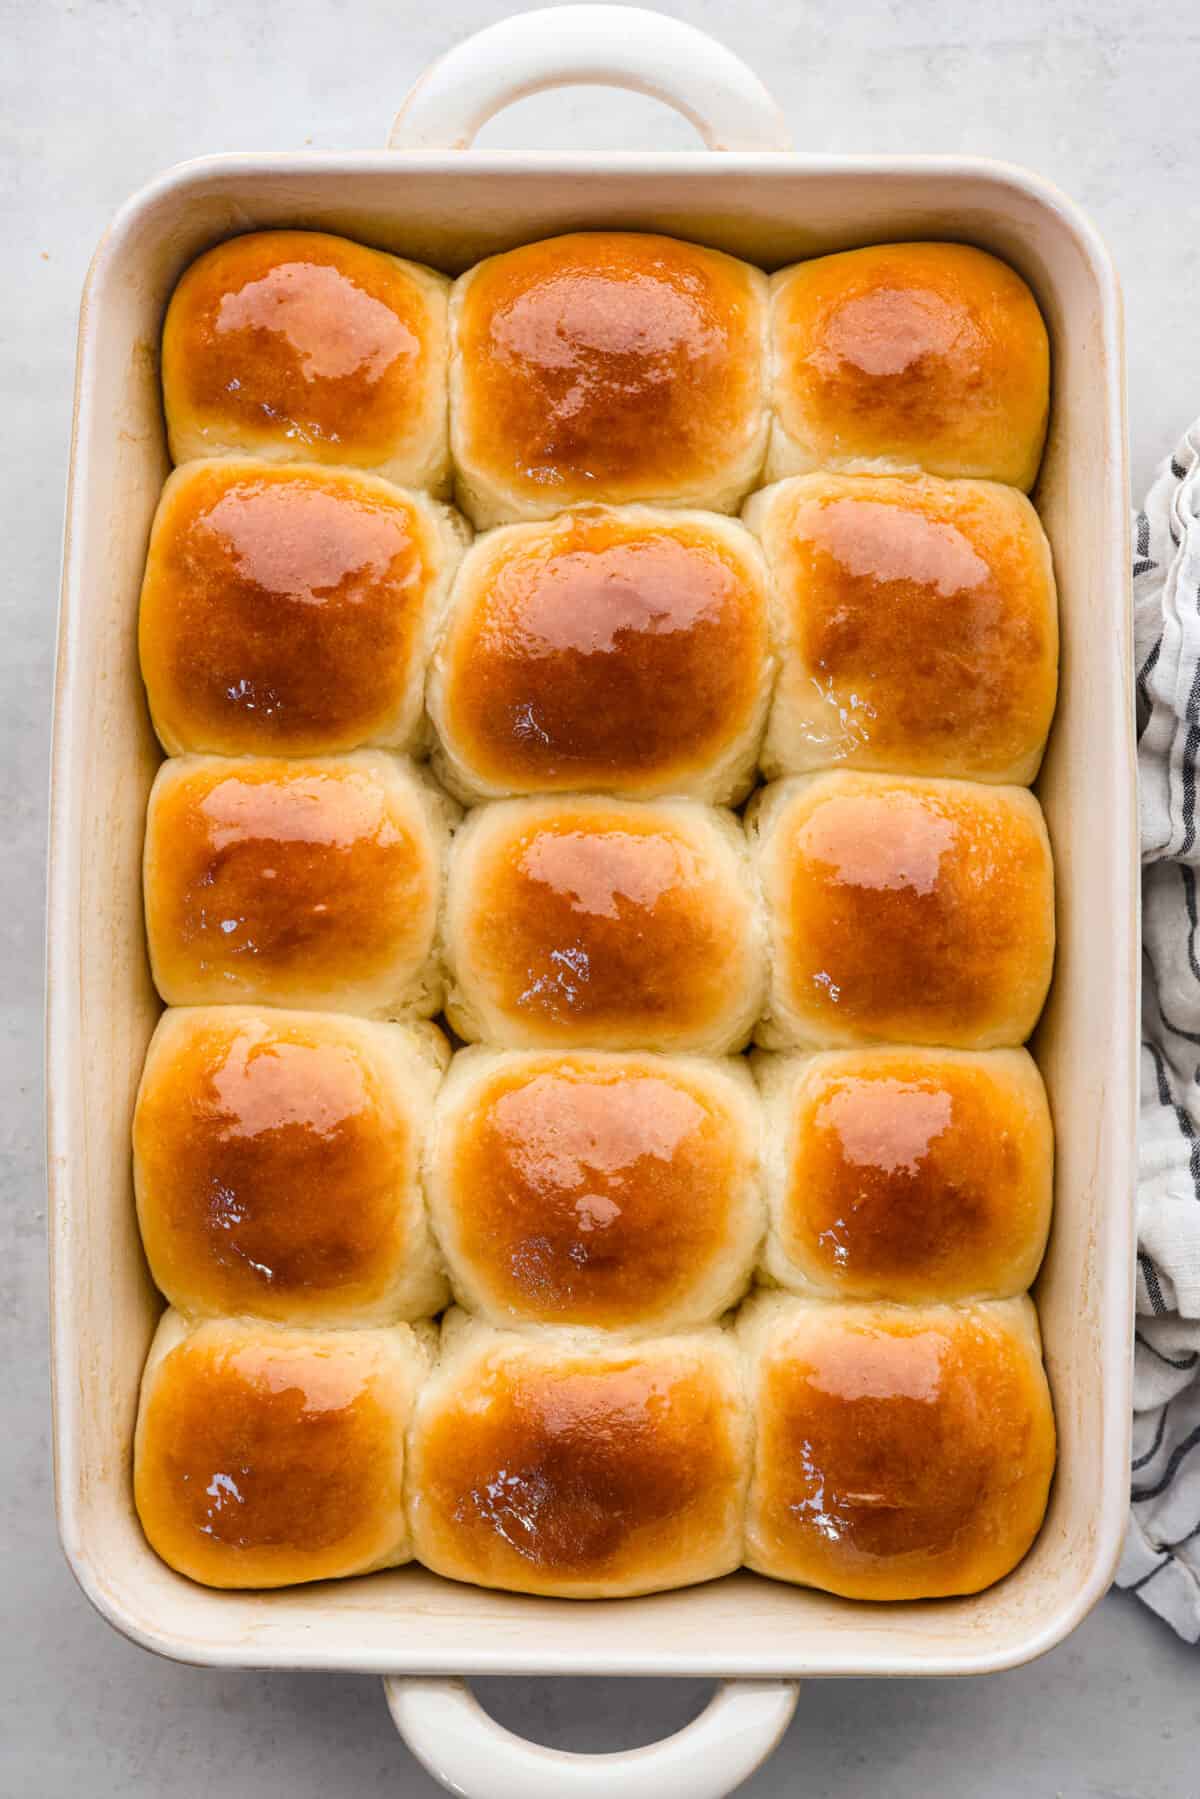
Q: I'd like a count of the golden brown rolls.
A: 15